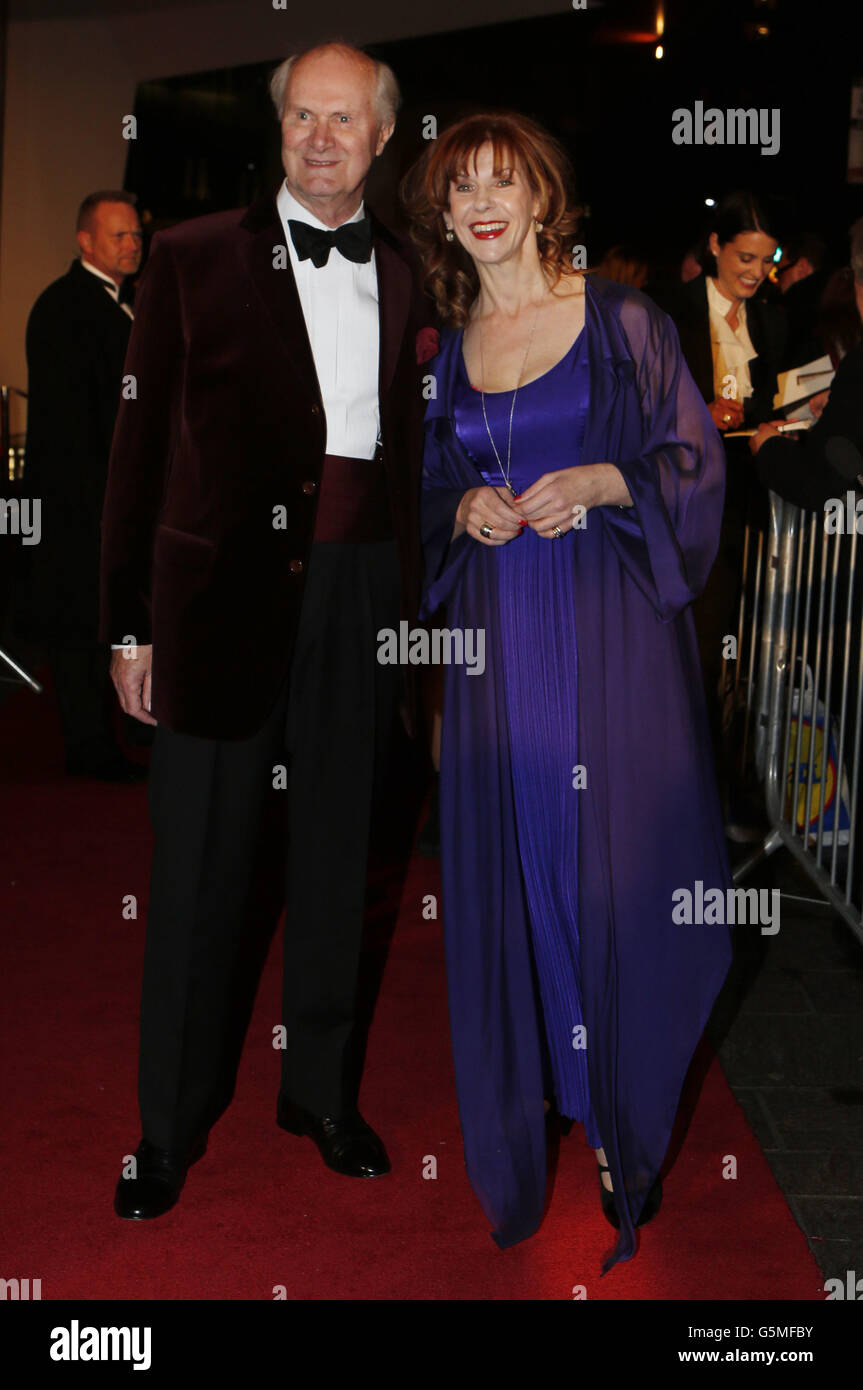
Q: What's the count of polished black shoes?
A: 2